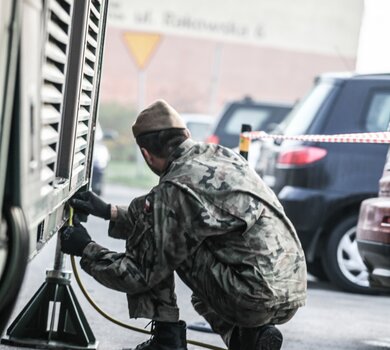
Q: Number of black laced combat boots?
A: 2